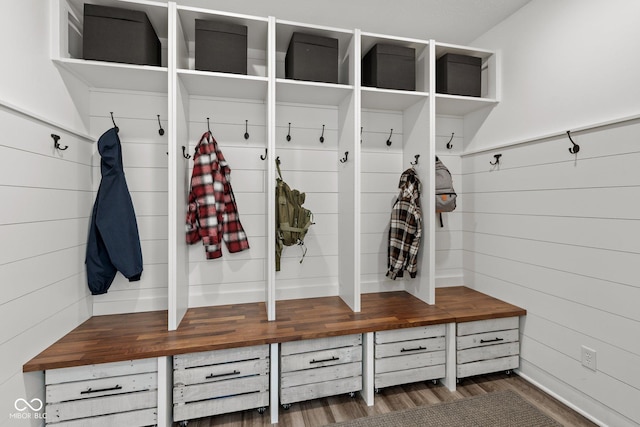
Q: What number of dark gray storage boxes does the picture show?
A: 5